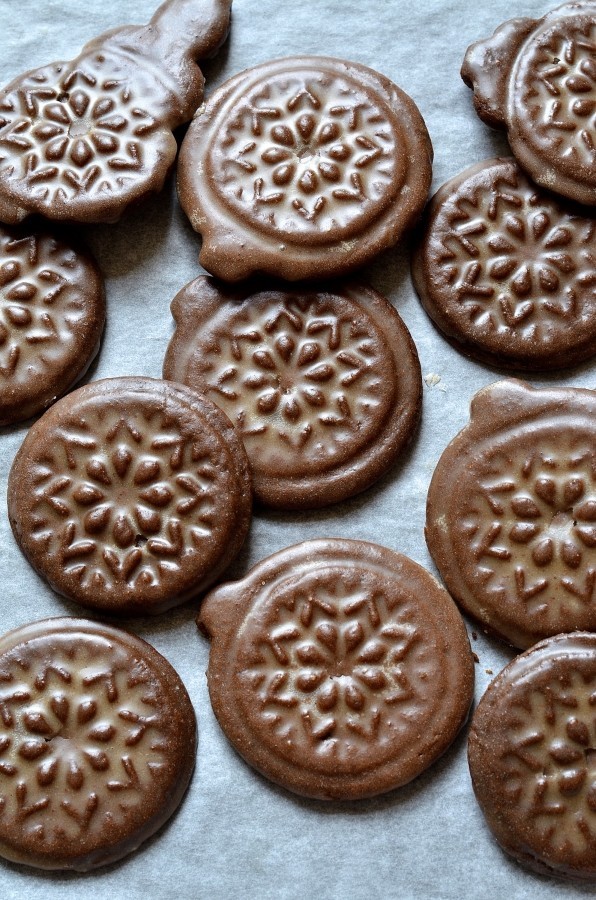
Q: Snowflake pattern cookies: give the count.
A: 11